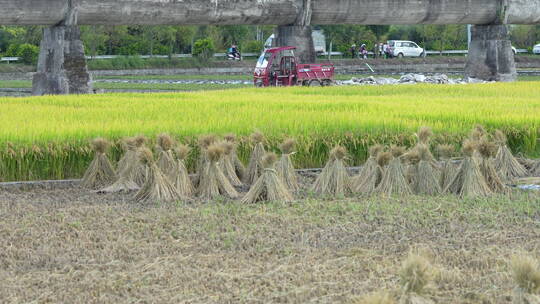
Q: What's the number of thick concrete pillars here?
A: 3